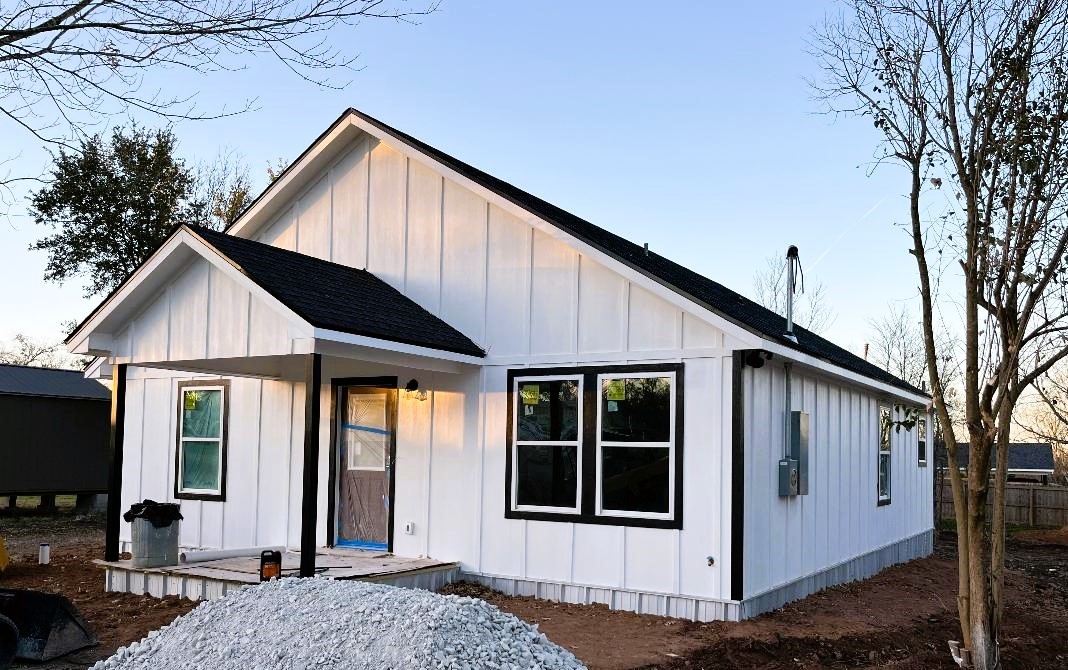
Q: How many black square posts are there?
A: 2